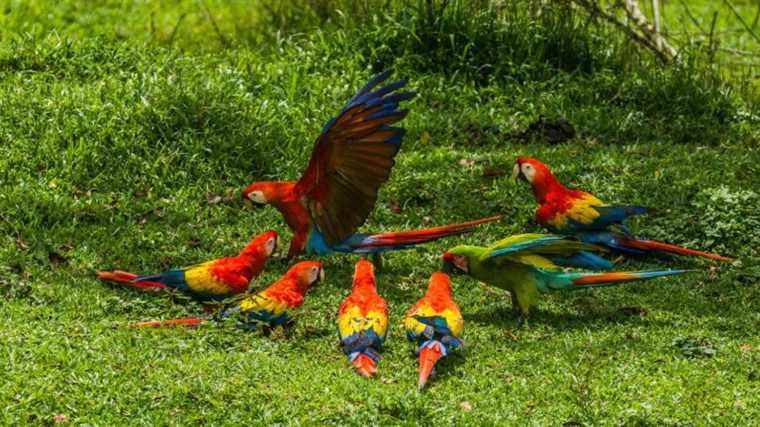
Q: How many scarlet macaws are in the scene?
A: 6